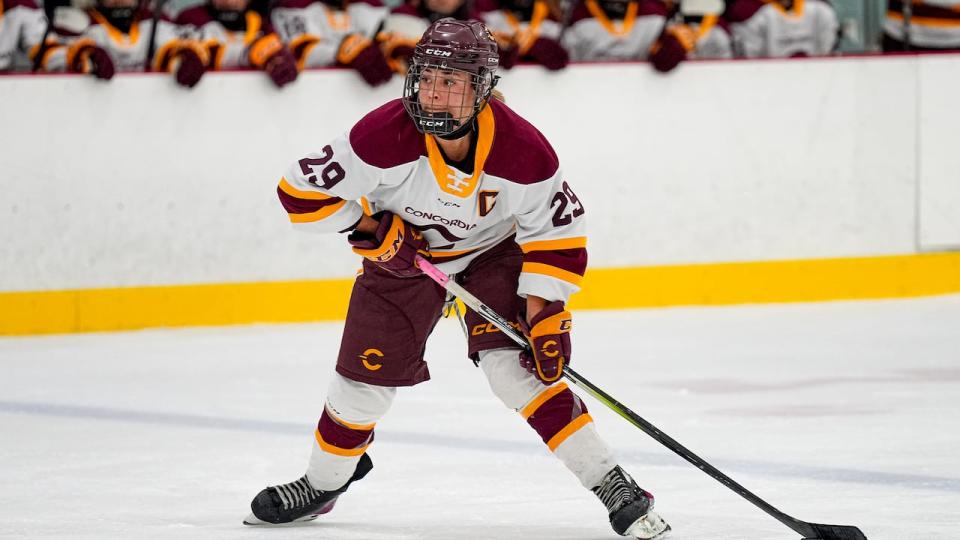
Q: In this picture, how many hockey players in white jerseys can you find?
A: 11